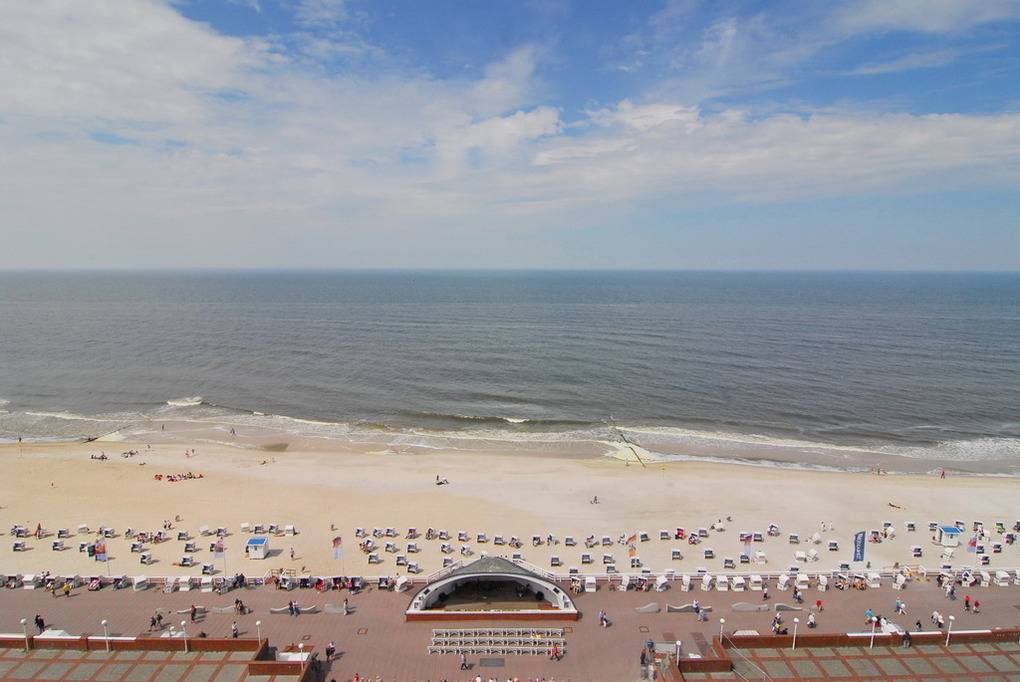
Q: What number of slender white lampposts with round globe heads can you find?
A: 10